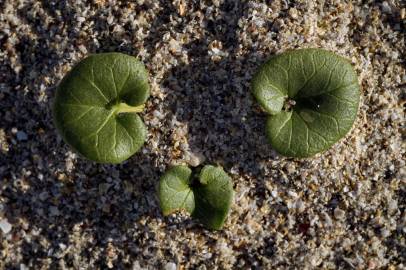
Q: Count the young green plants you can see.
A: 3